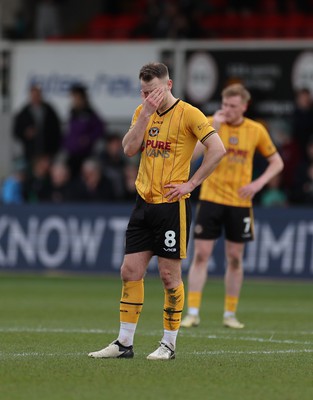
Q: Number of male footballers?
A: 2